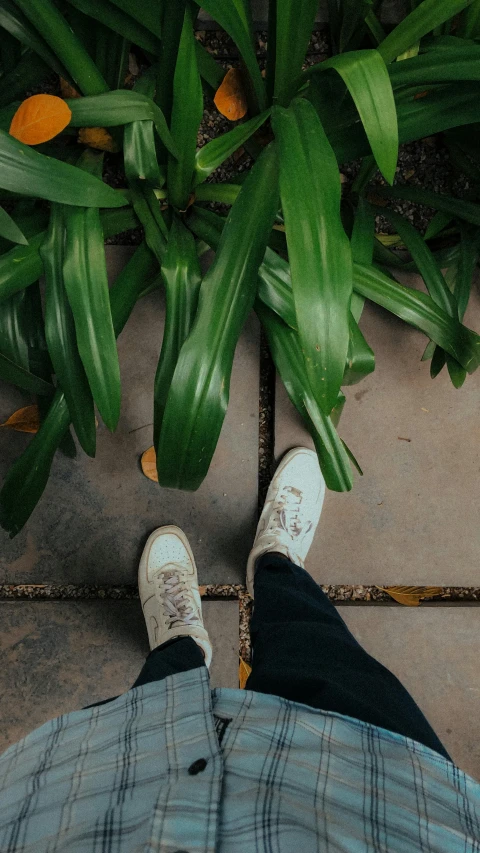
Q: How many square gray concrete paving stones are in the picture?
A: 4